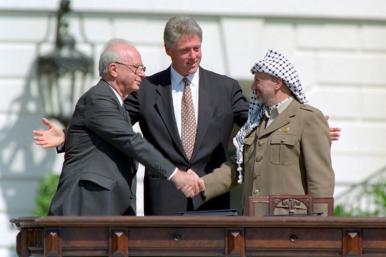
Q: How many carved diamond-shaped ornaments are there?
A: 4